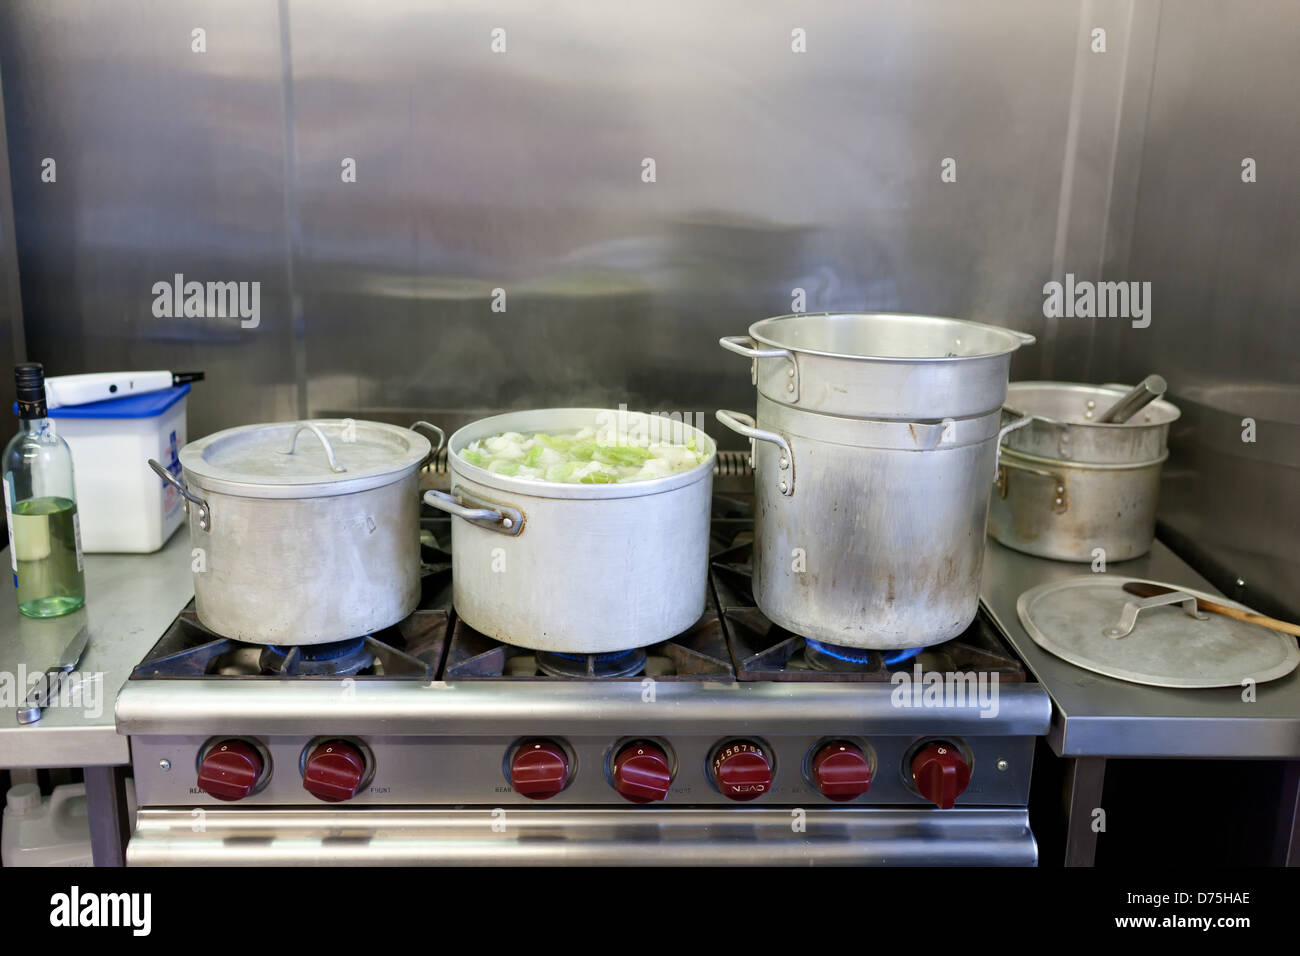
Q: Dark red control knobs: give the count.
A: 7